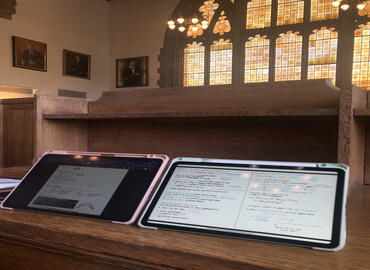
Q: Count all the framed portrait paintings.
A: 3